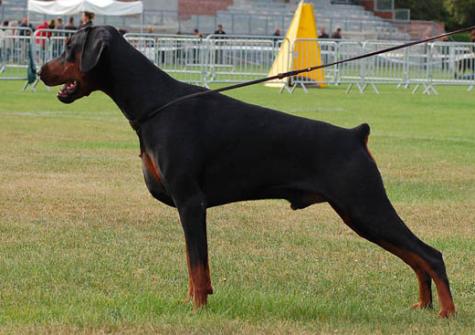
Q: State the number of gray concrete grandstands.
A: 1